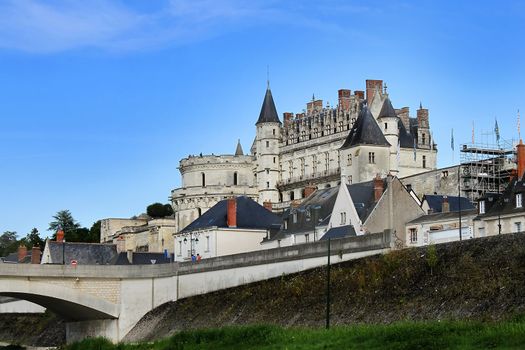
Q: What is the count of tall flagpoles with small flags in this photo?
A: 4